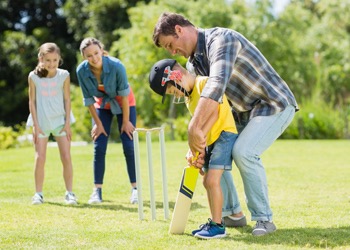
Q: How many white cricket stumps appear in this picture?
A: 3